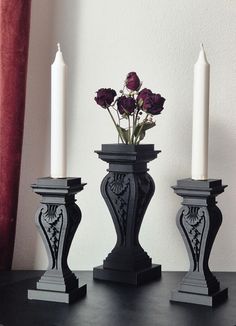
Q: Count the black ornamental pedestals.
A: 3